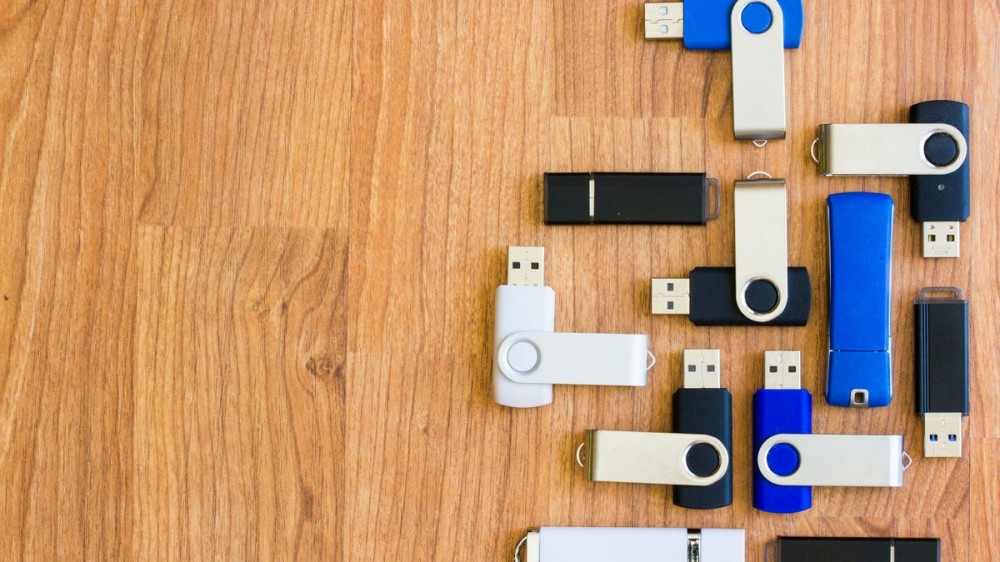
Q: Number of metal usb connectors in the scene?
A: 7